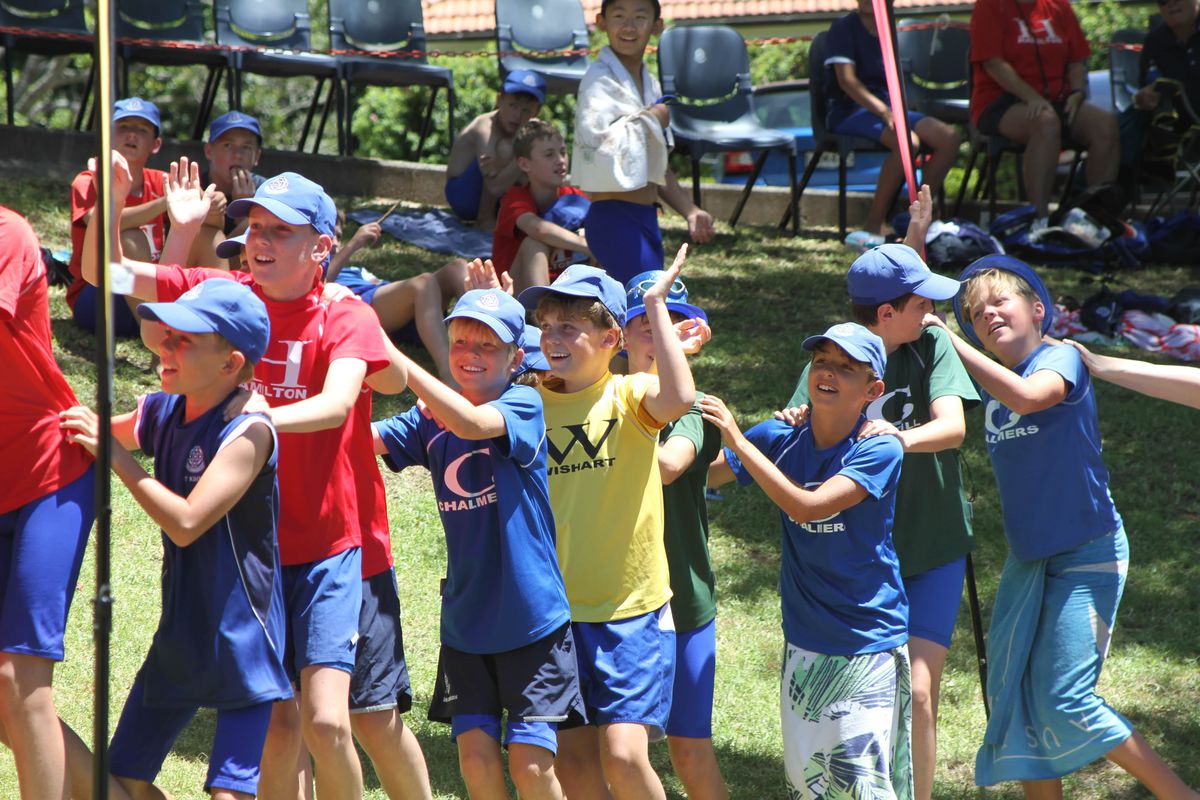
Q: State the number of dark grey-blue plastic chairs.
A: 10